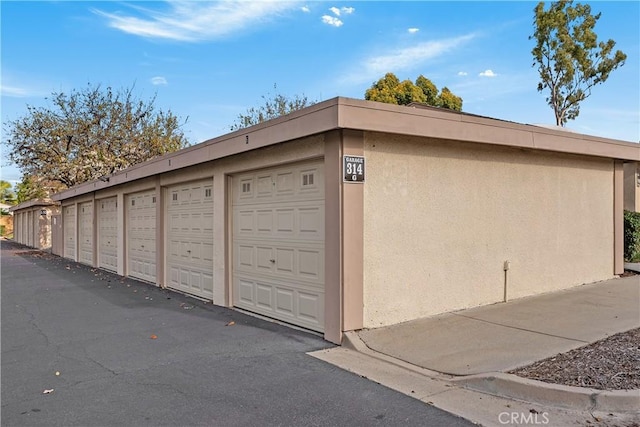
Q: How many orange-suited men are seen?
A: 0